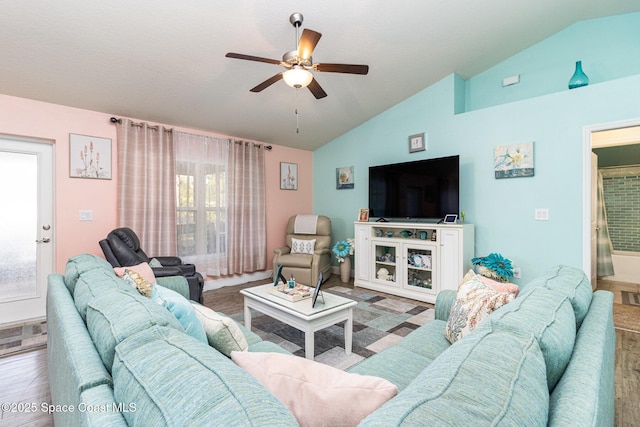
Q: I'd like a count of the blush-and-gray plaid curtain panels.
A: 2